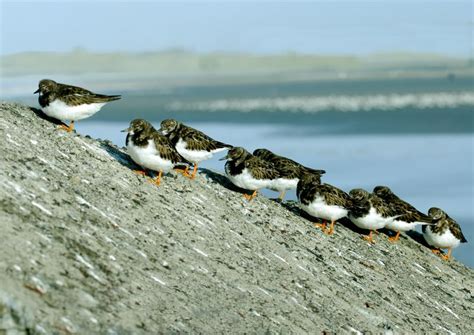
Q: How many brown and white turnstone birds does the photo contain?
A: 9